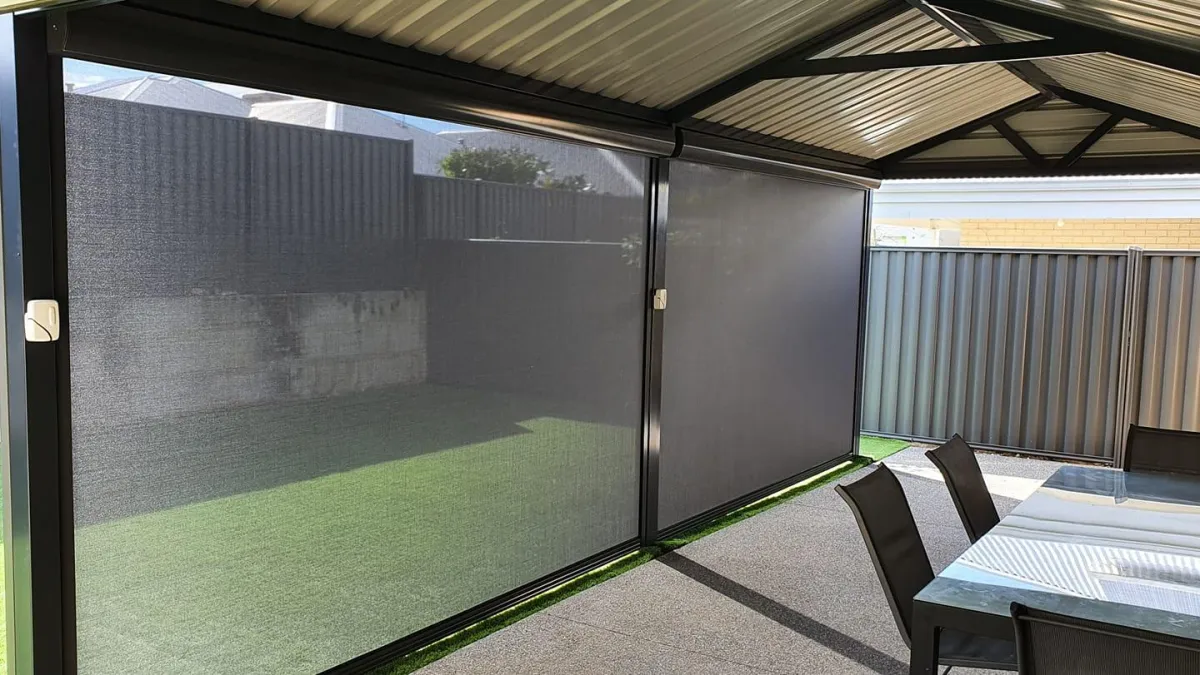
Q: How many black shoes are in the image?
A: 0